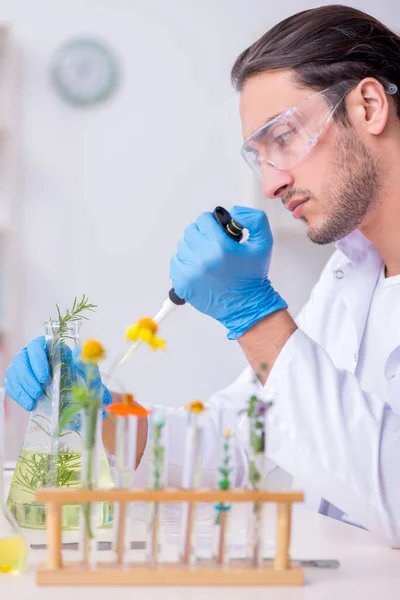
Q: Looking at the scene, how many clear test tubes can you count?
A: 6